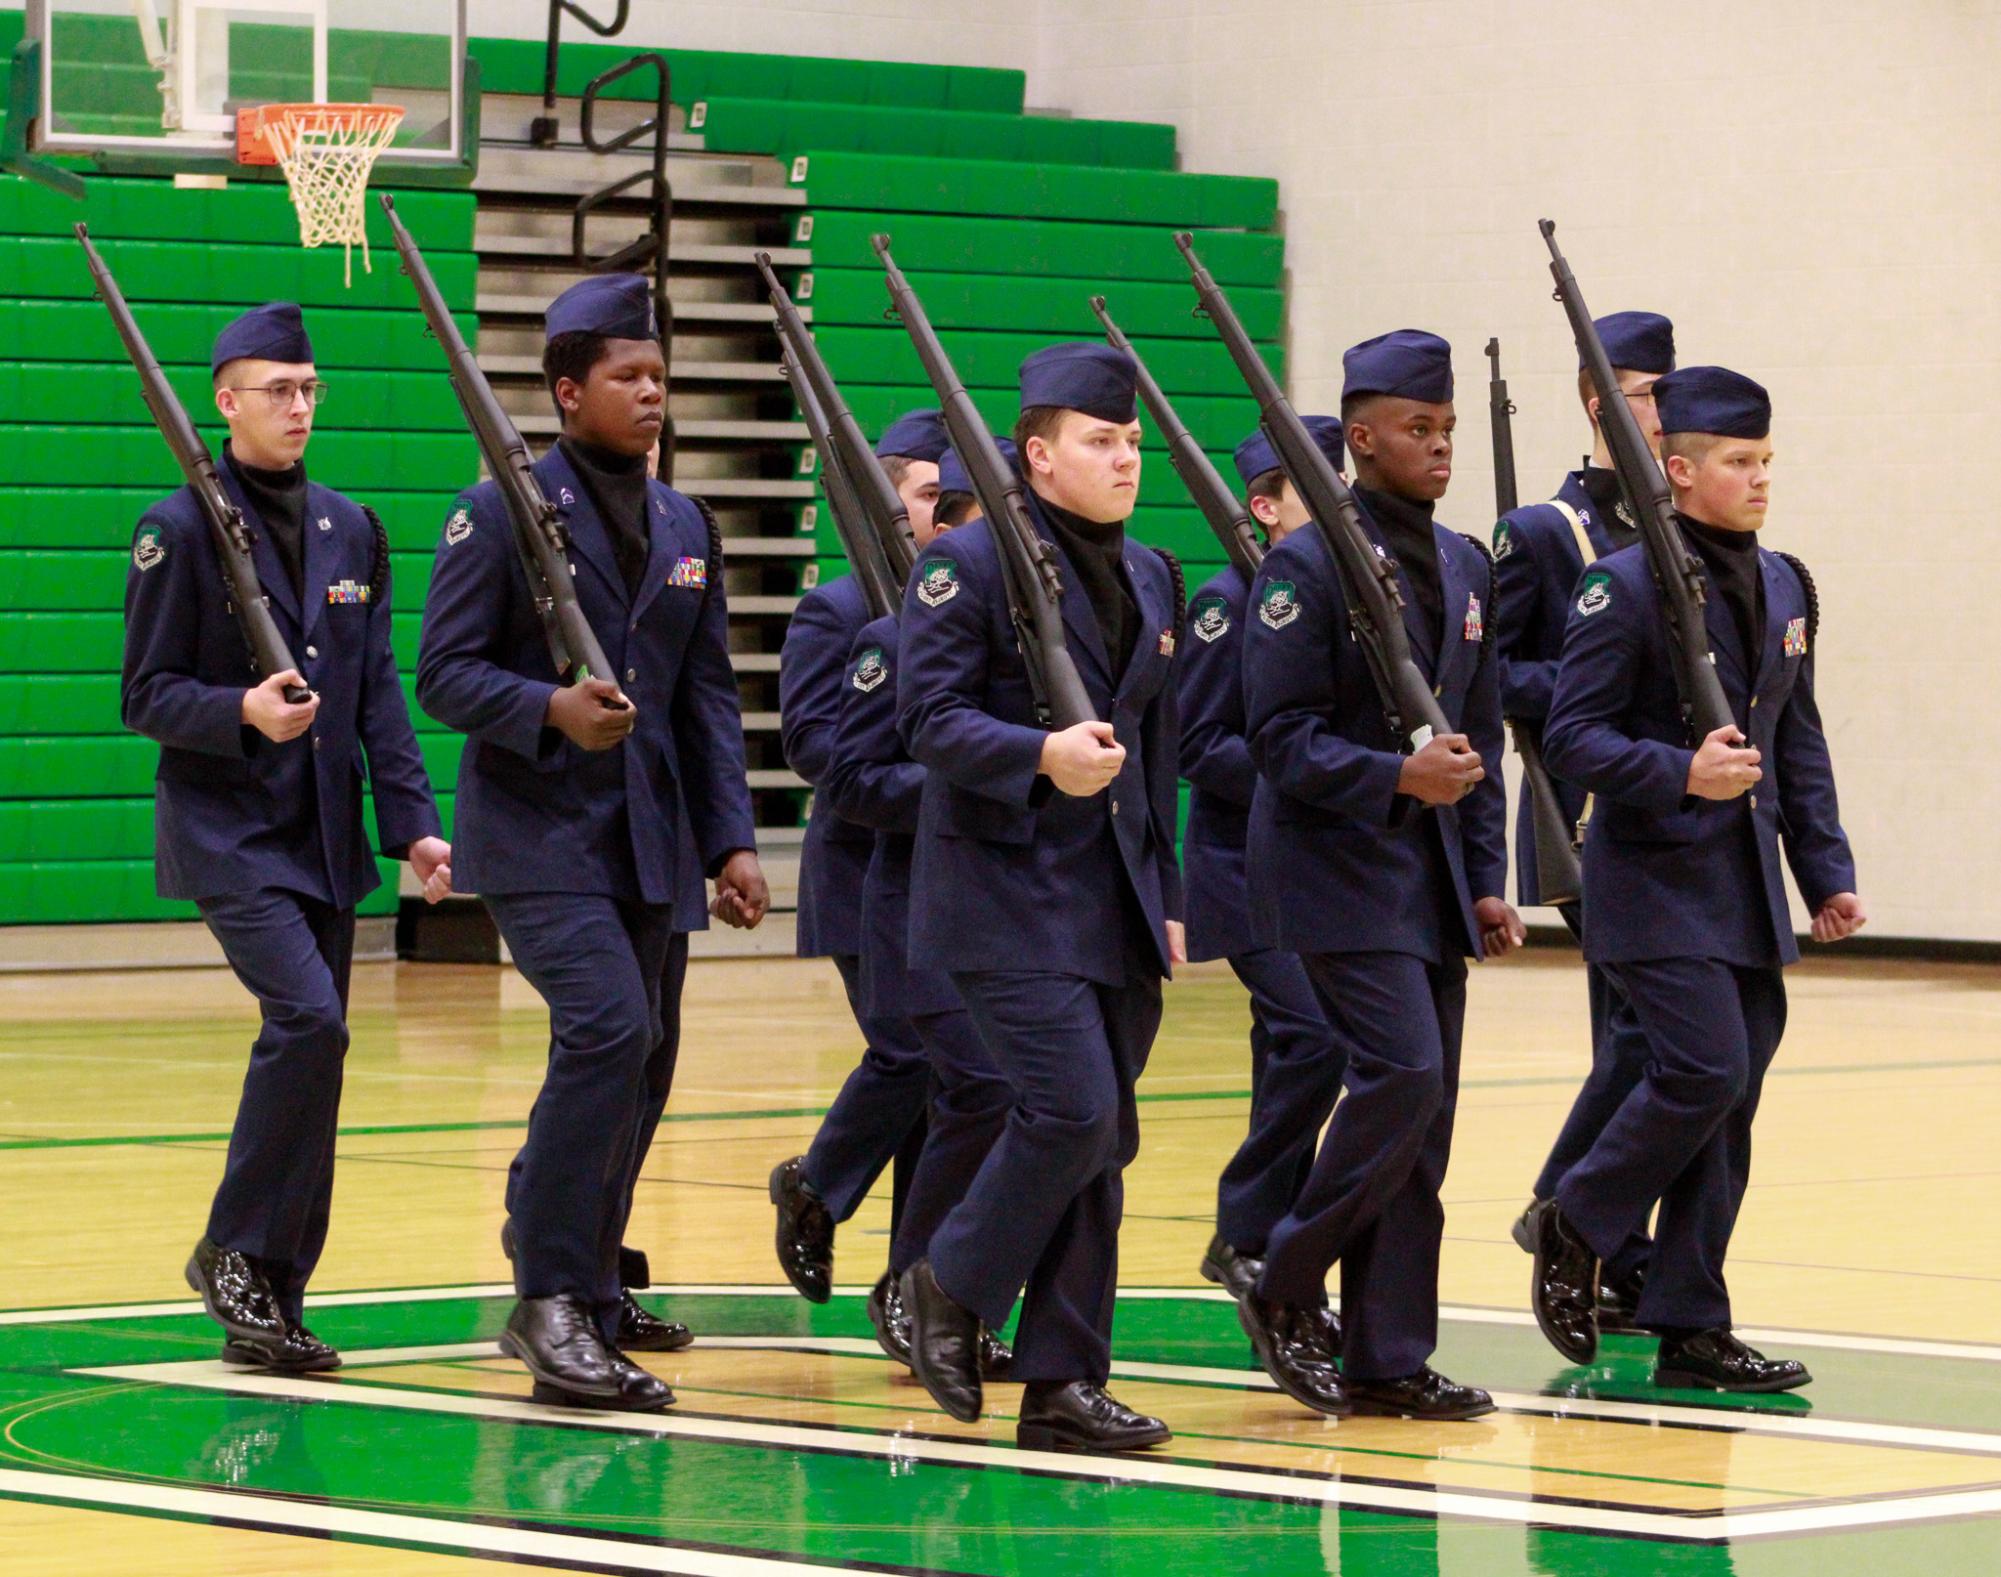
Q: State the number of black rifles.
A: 9